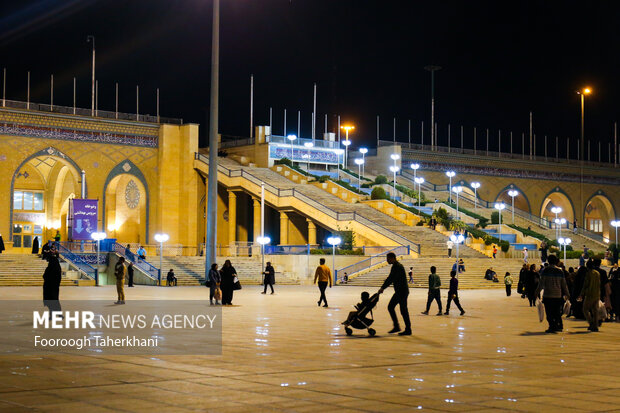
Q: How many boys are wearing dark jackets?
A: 2